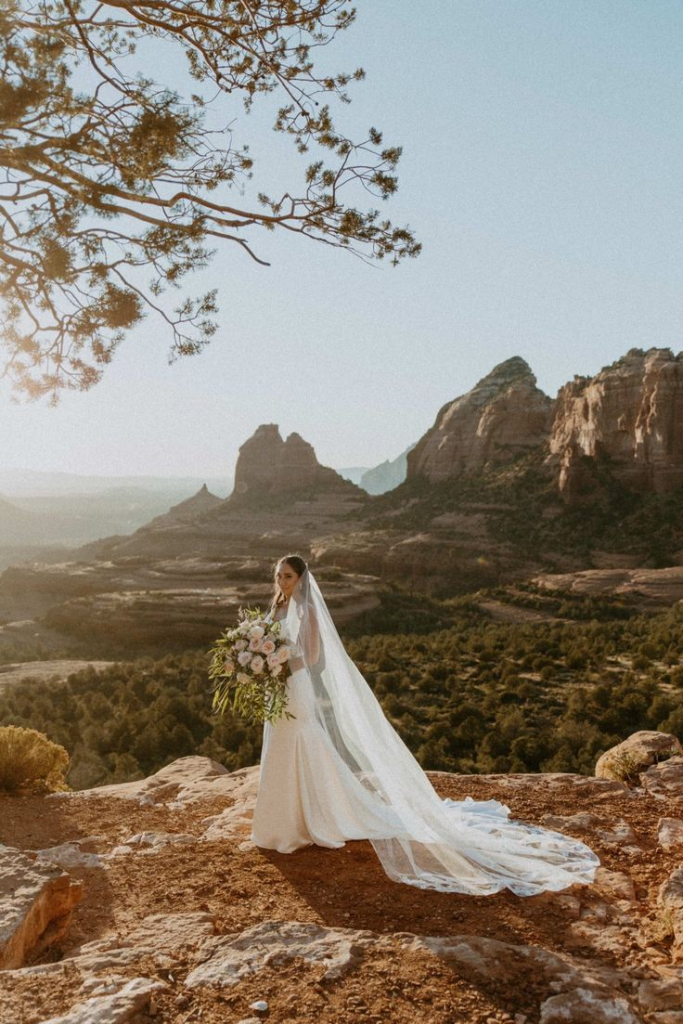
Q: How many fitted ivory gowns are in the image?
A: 1